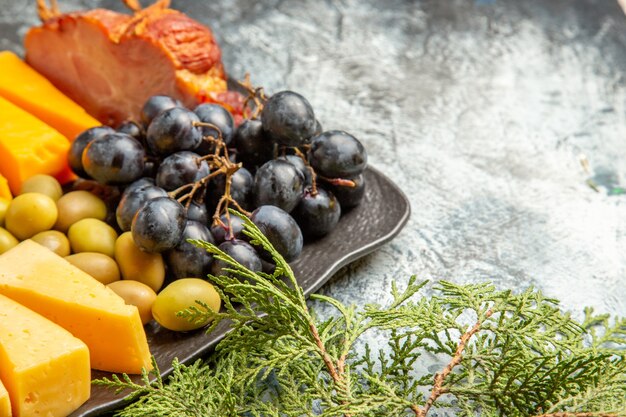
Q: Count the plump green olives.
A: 11